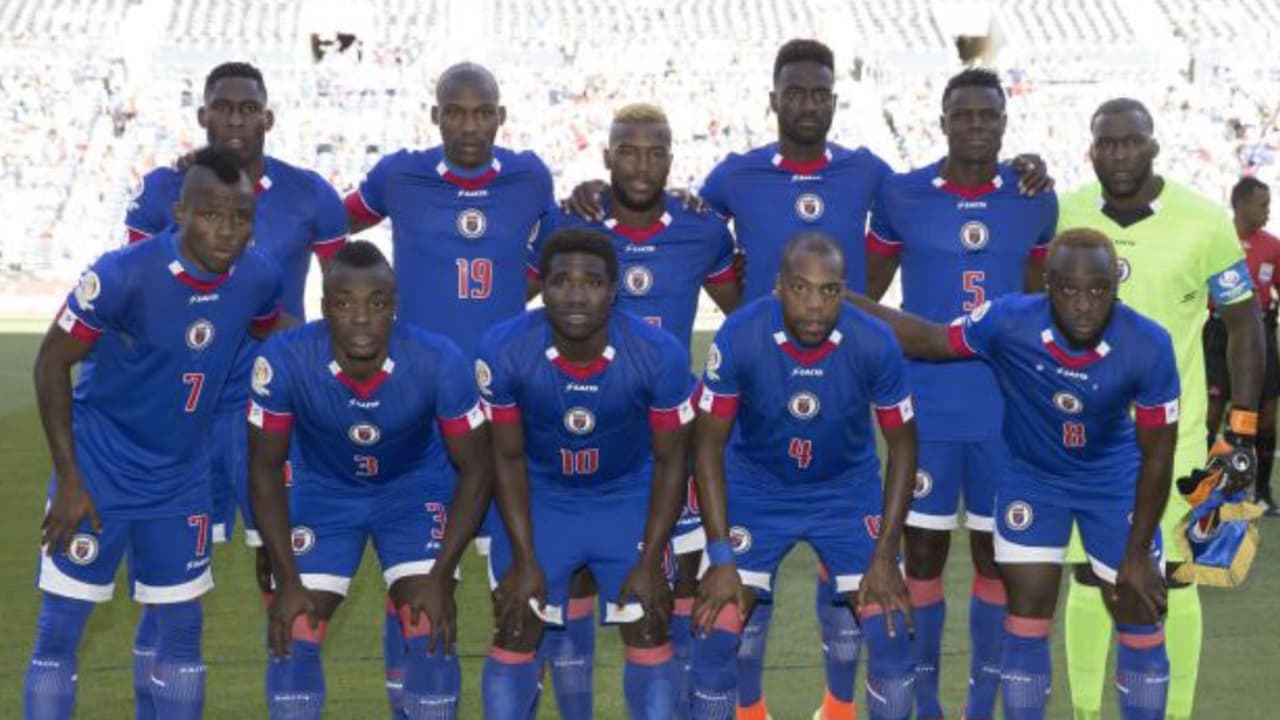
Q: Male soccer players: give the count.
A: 11